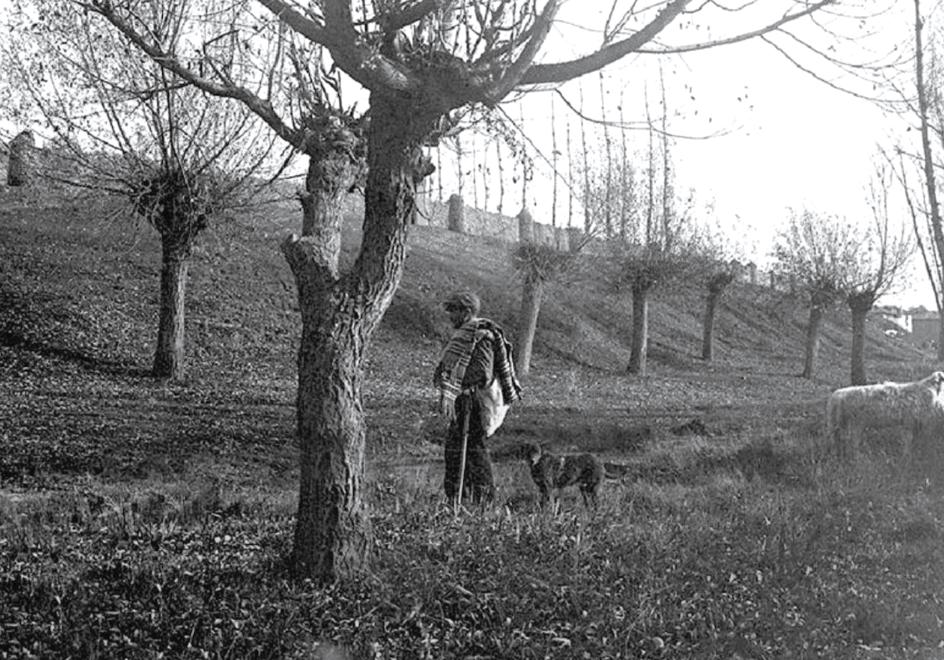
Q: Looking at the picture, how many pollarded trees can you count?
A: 7